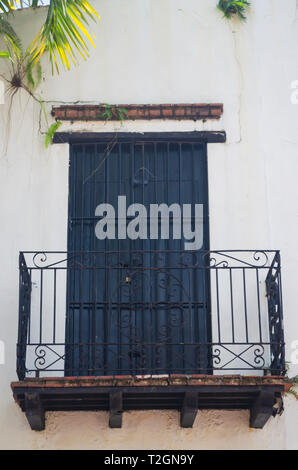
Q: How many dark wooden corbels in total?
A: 4